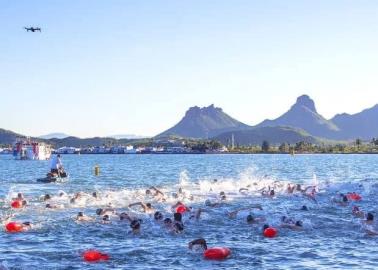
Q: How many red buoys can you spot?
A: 7